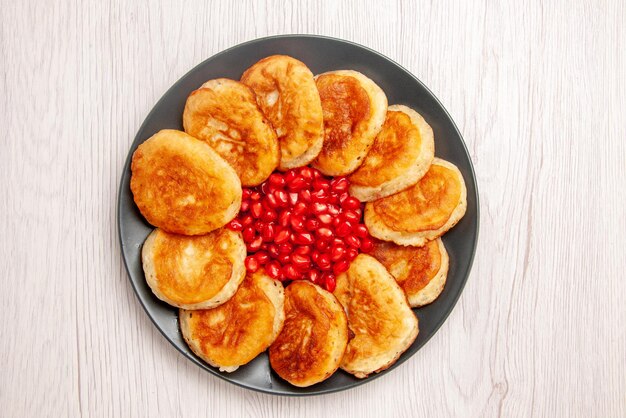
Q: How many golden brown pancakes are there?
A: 11